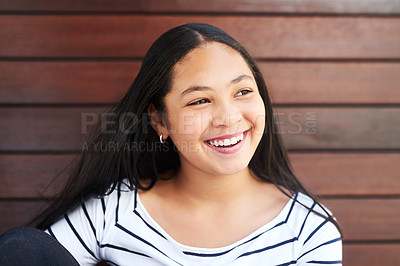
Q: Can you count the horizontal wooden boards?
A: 7